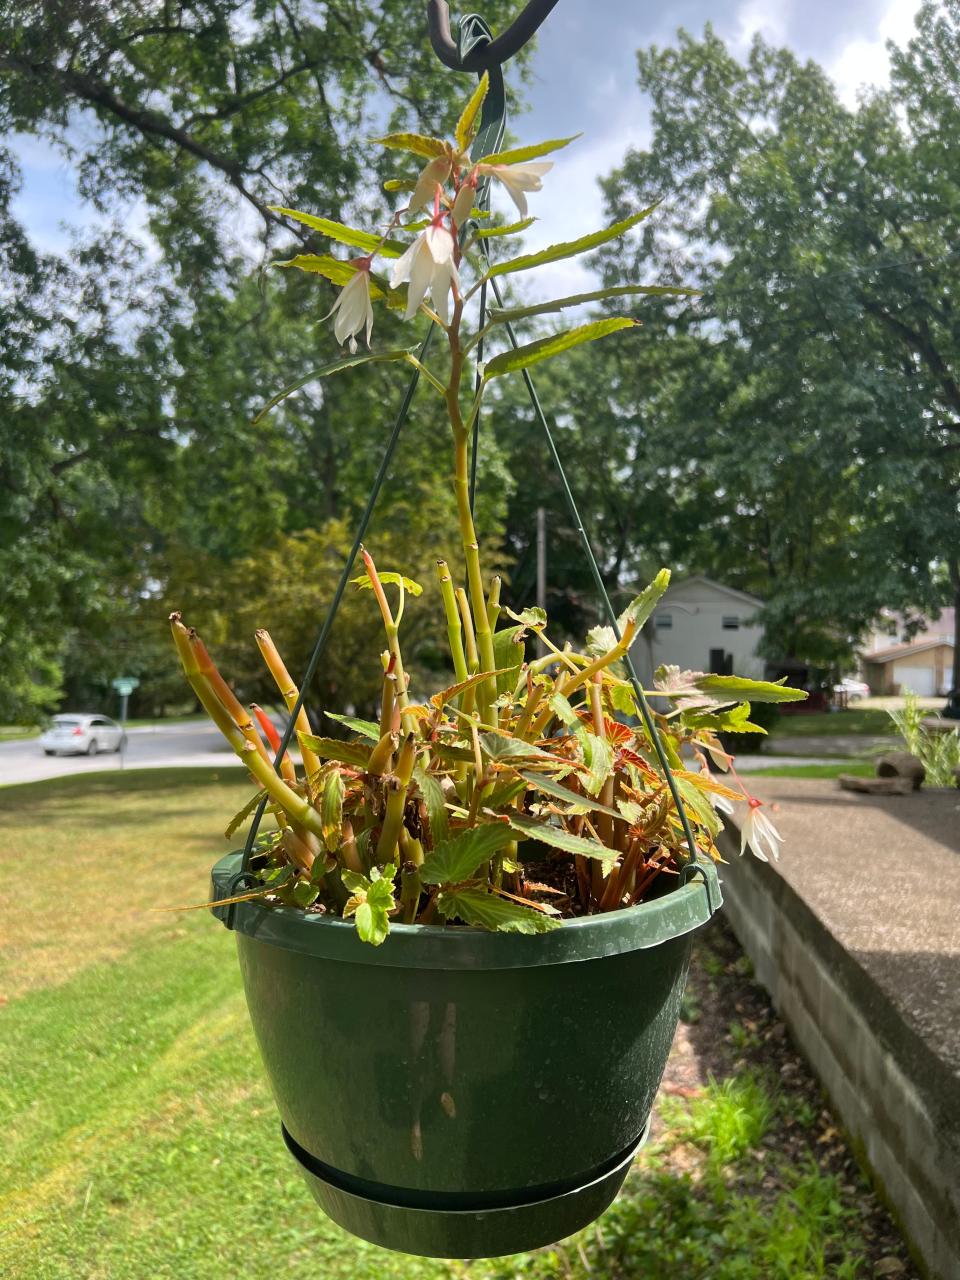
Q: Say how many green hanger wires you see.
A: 3